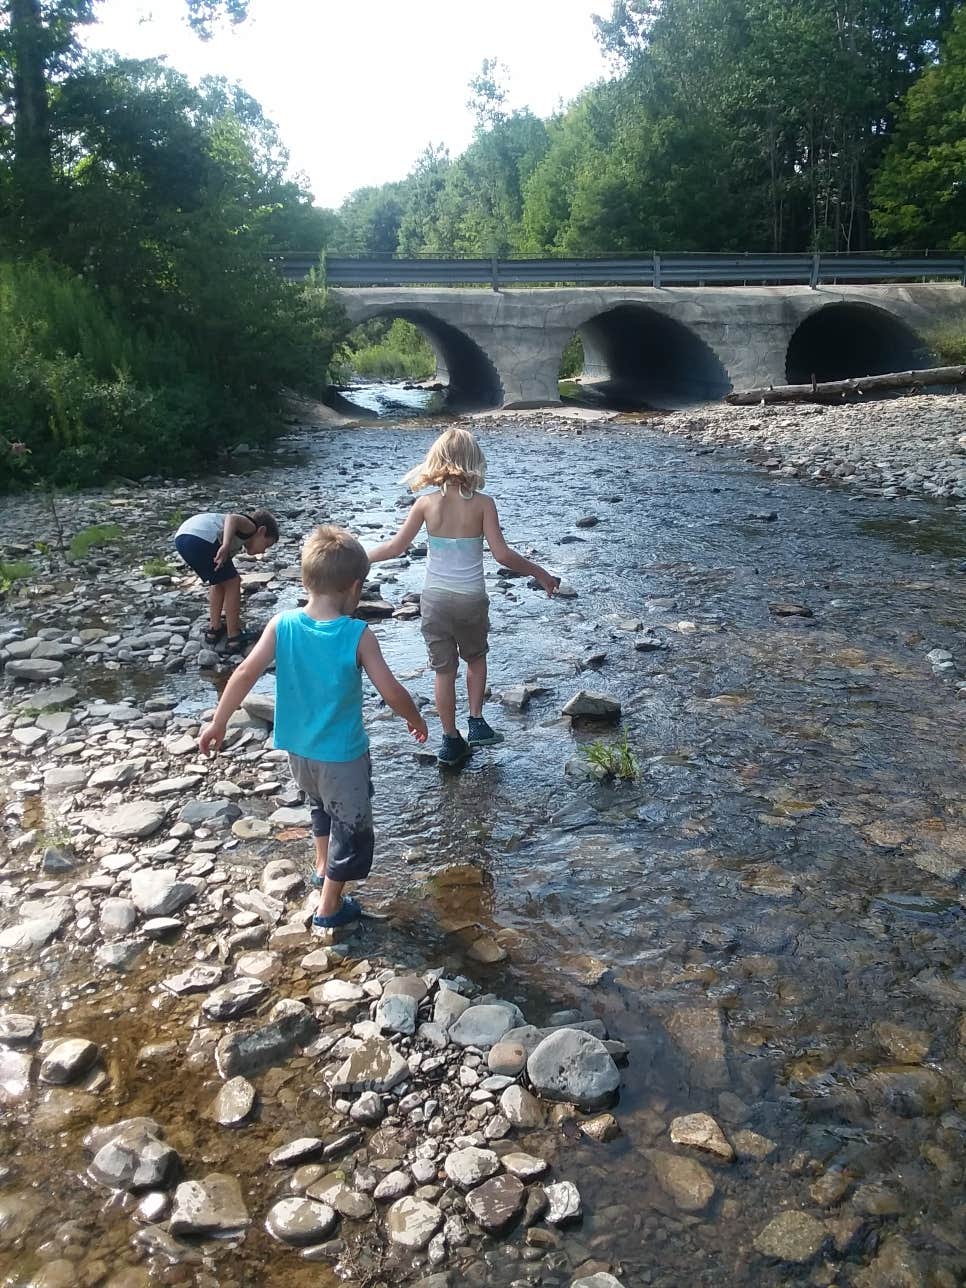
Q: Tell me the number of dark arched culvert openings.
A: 3